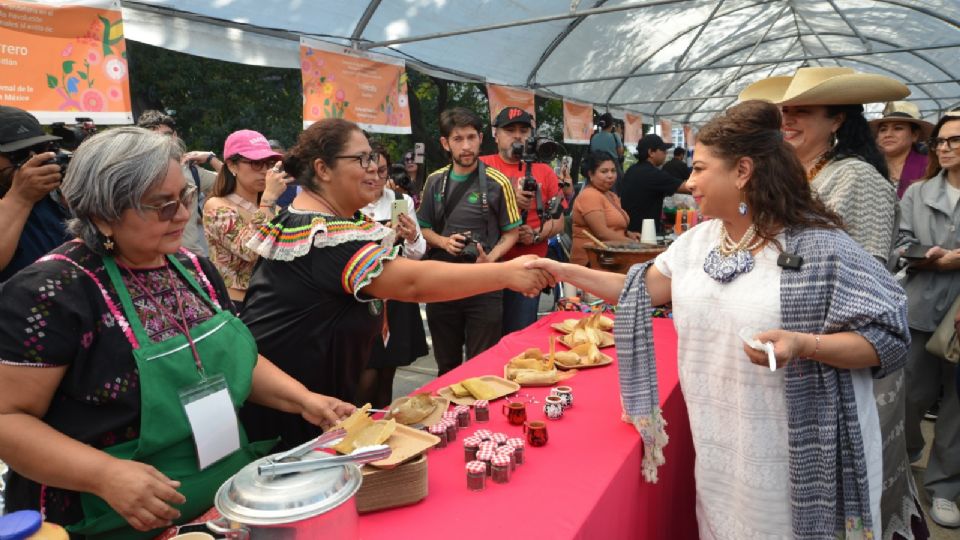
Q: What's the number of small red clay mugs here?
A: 2